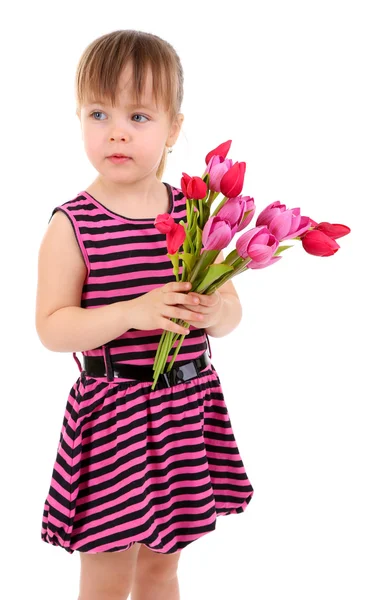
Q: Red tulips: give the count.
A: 7